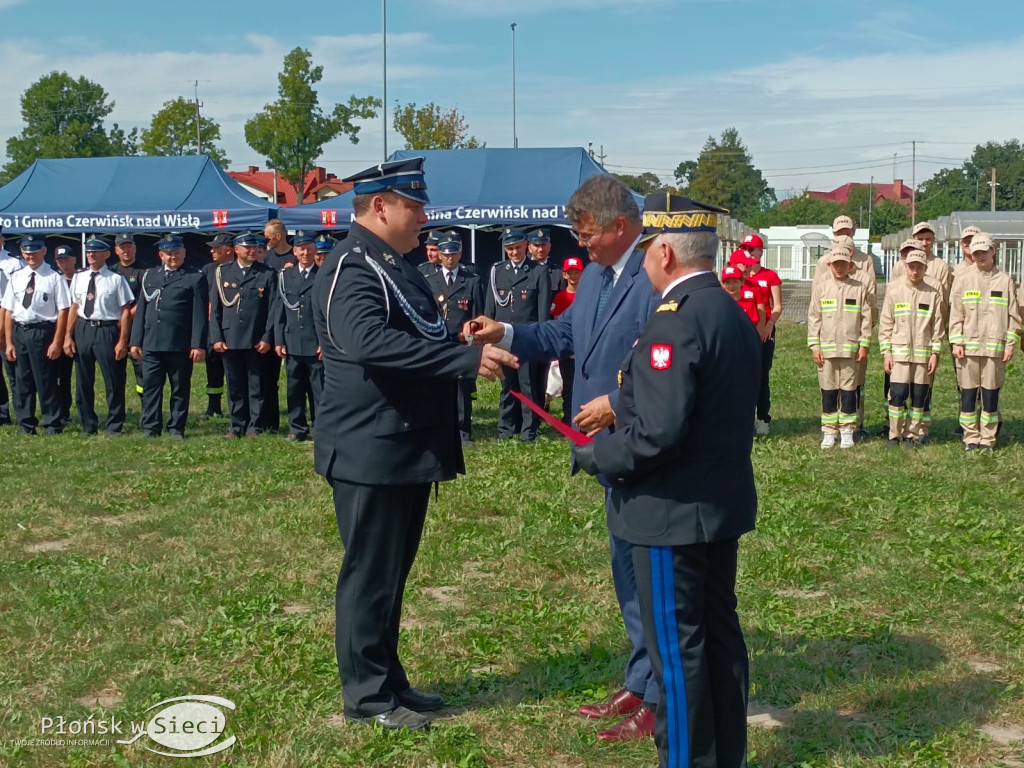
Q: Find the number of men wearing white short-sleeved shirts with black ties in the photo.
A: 2